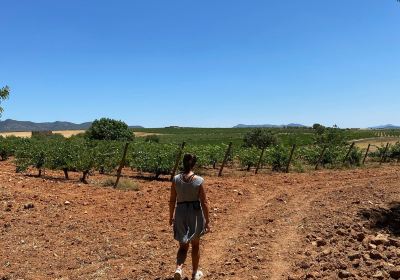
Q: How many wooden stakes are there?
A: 9